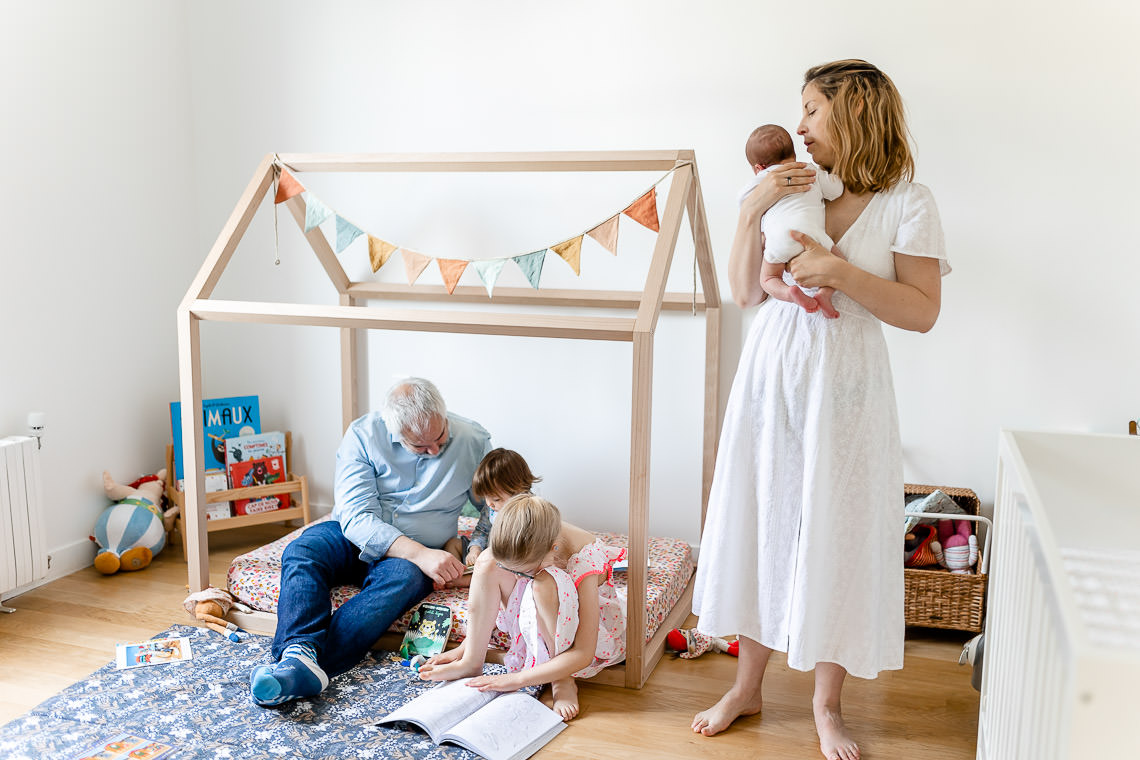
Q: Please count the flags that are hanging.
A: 11